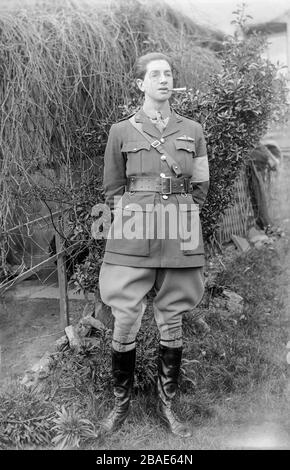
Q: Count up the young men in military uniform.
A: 1